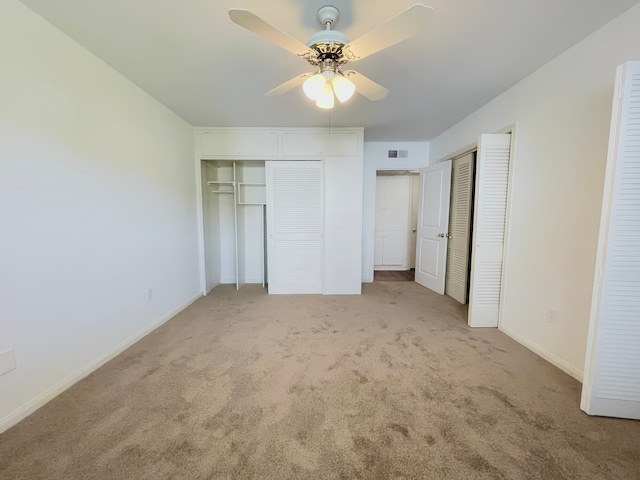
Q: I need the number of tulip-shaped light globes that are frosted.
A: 3